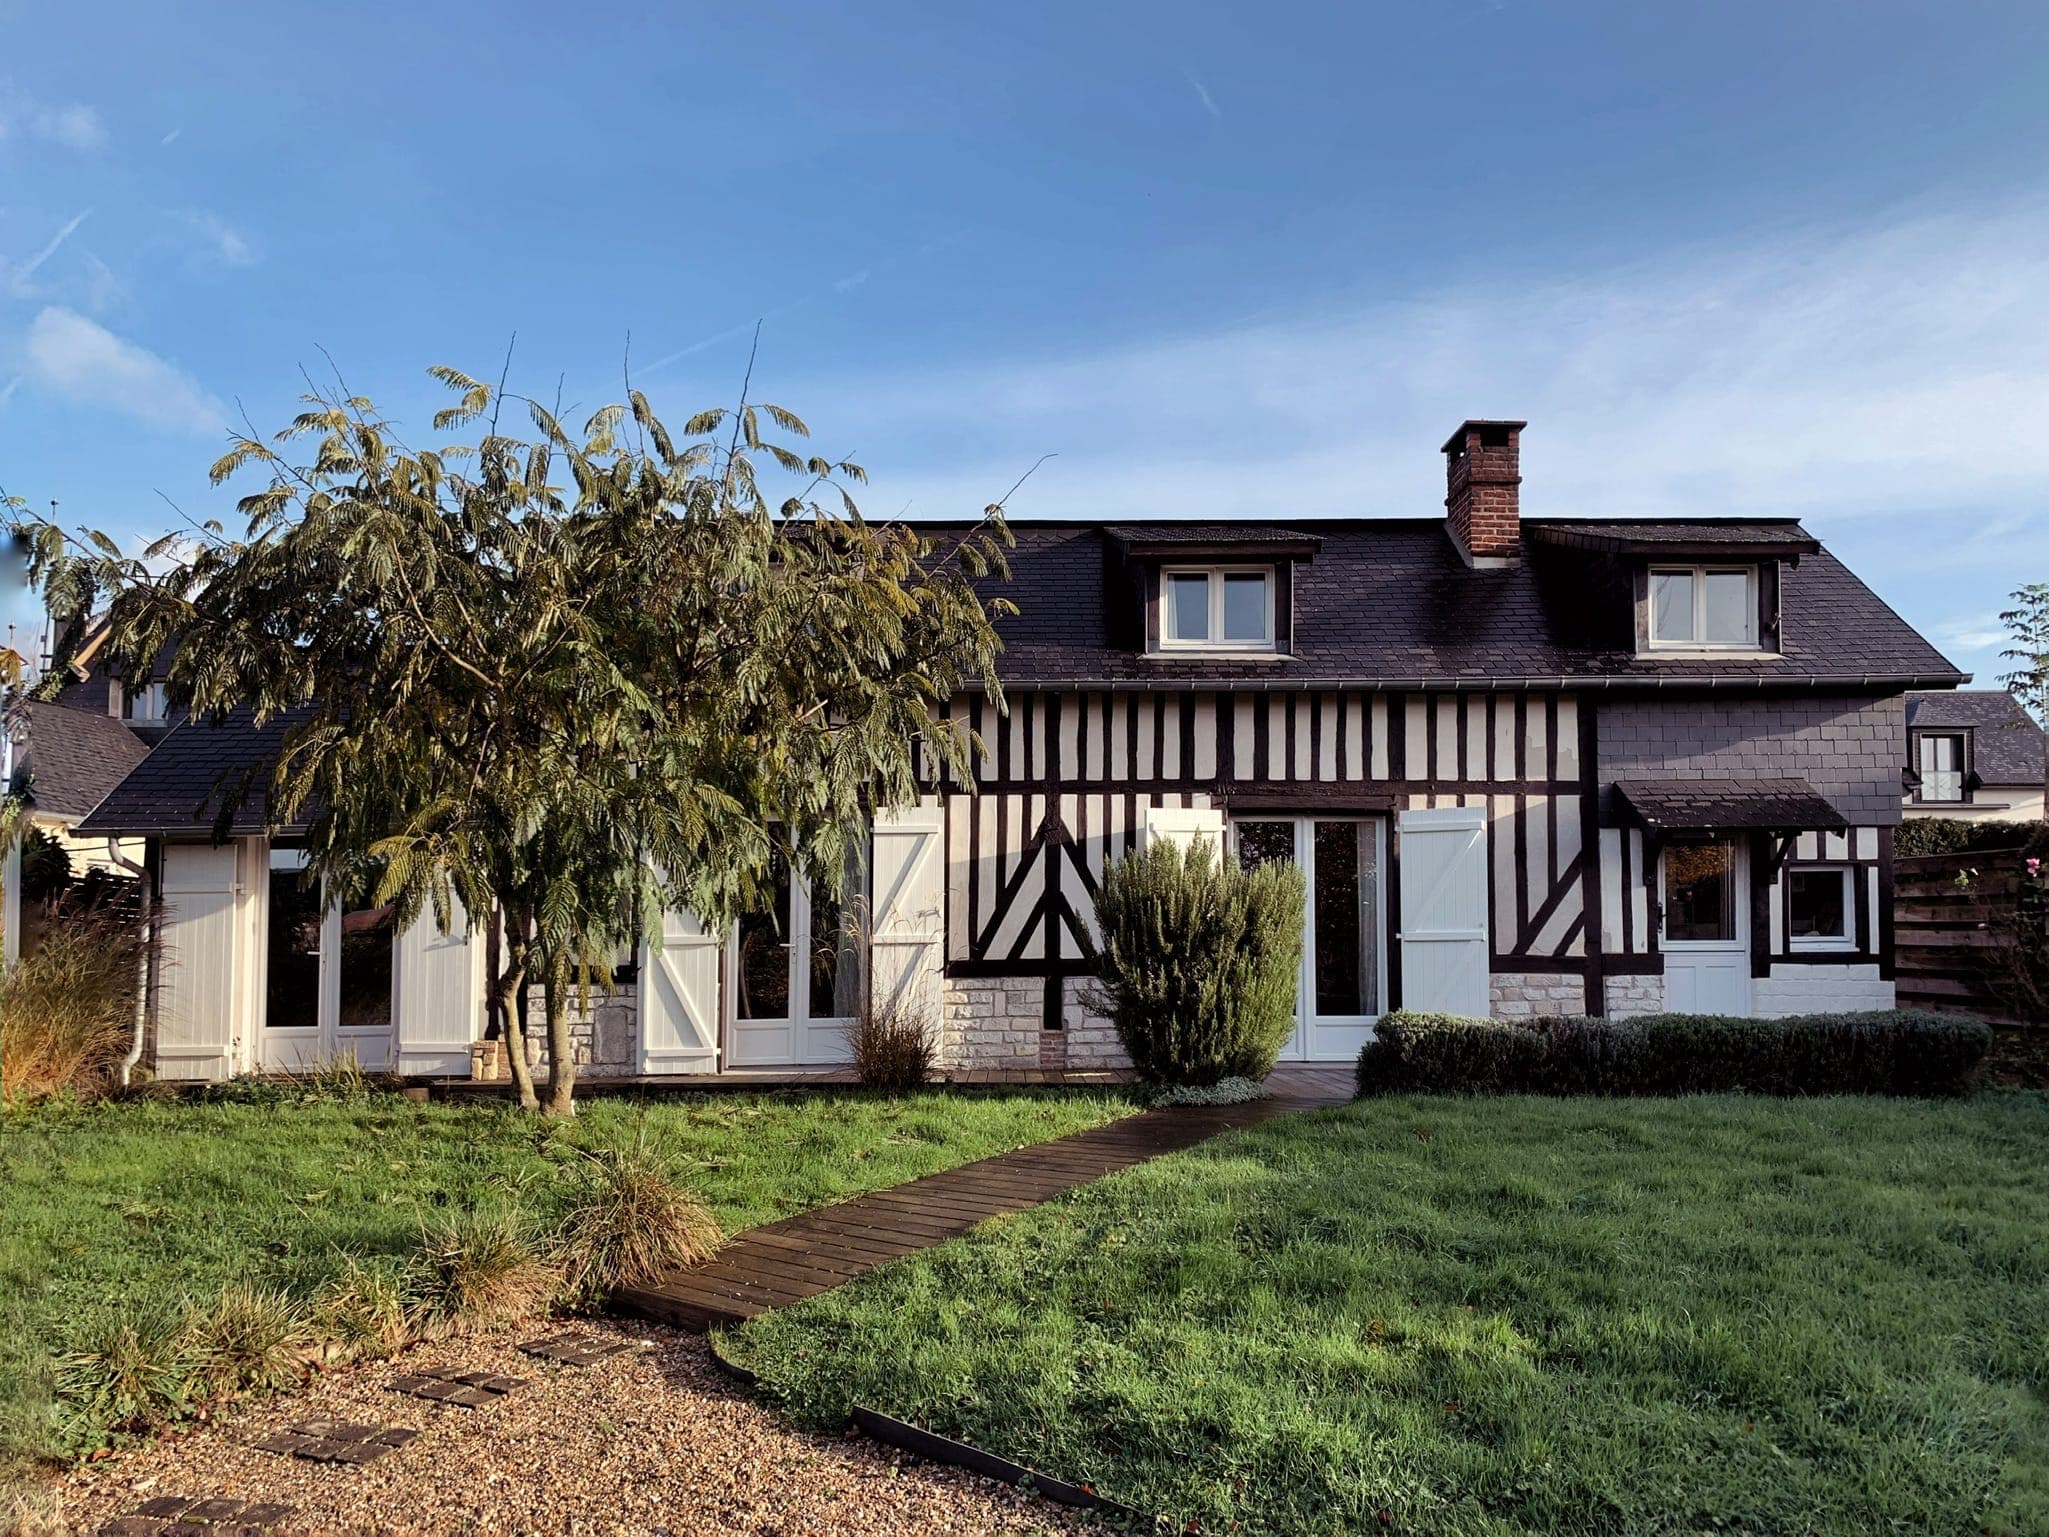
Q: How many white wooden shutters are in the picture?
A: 6